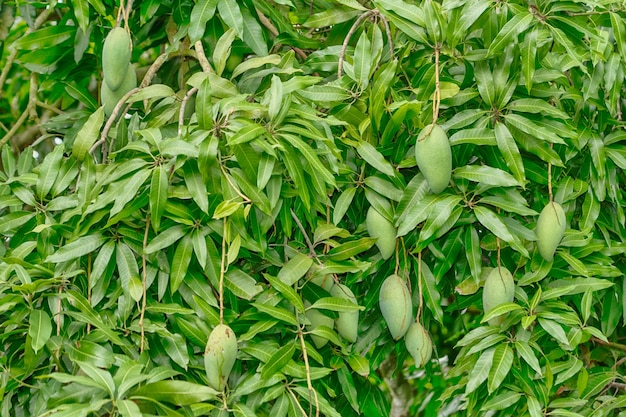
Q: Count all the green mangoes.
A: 12